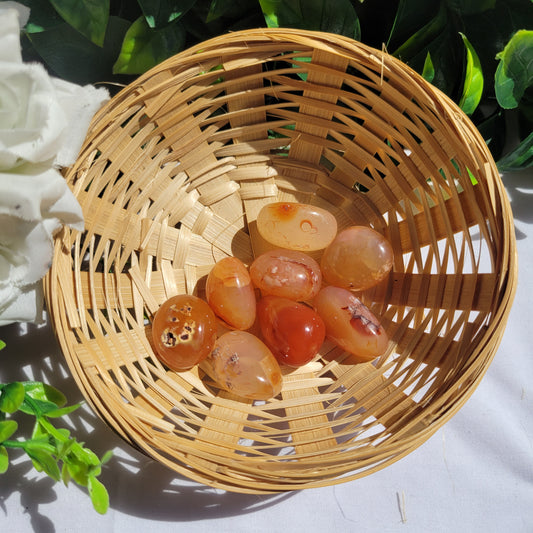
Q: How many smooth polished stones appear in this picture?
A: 8